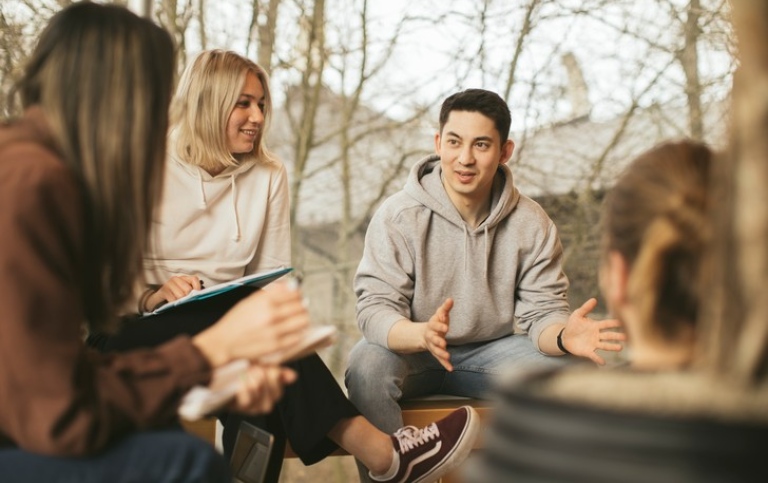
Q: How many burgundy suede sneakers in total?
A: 1